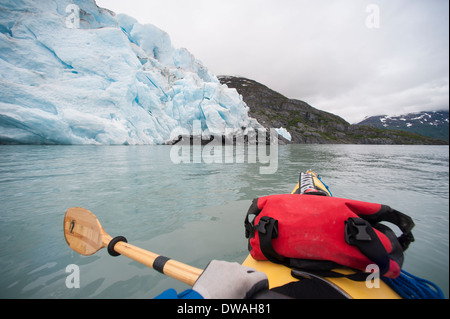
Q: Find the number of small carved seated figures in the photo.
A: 0